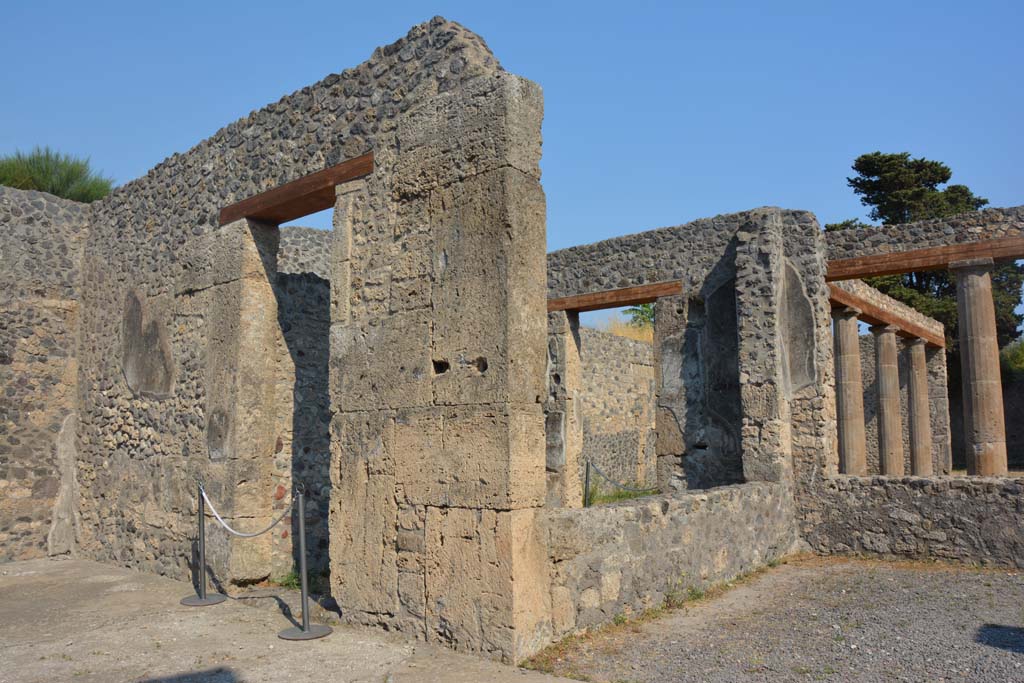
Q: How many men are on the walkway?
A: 0